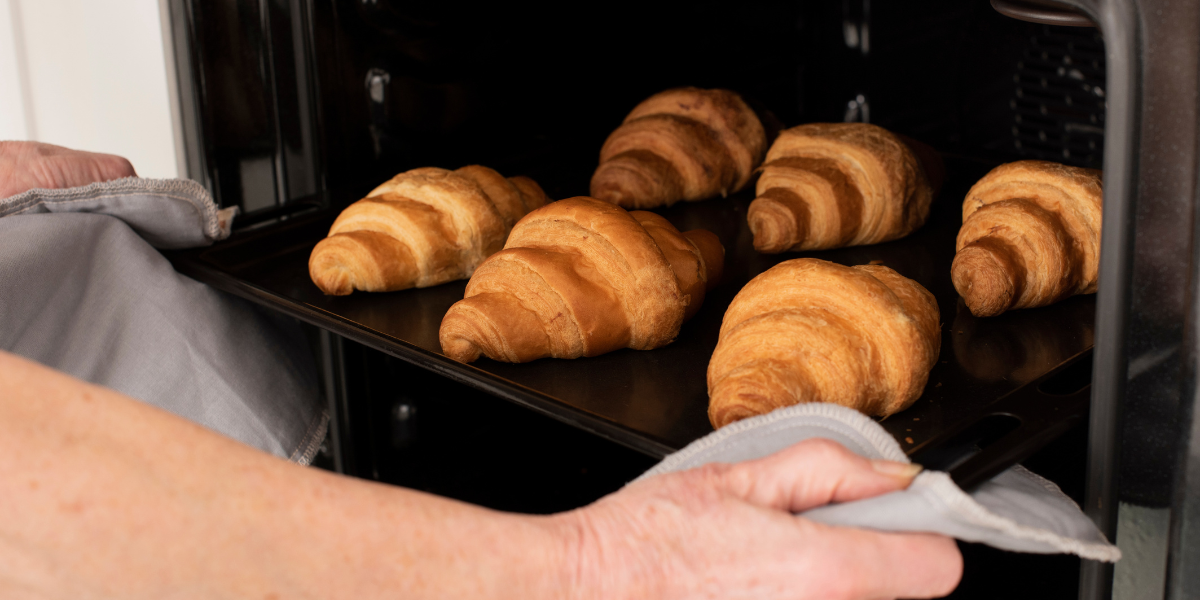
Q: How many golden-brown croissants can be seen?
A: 6